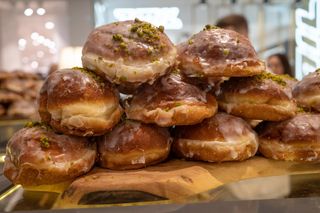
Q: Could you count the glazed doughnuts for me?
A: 10